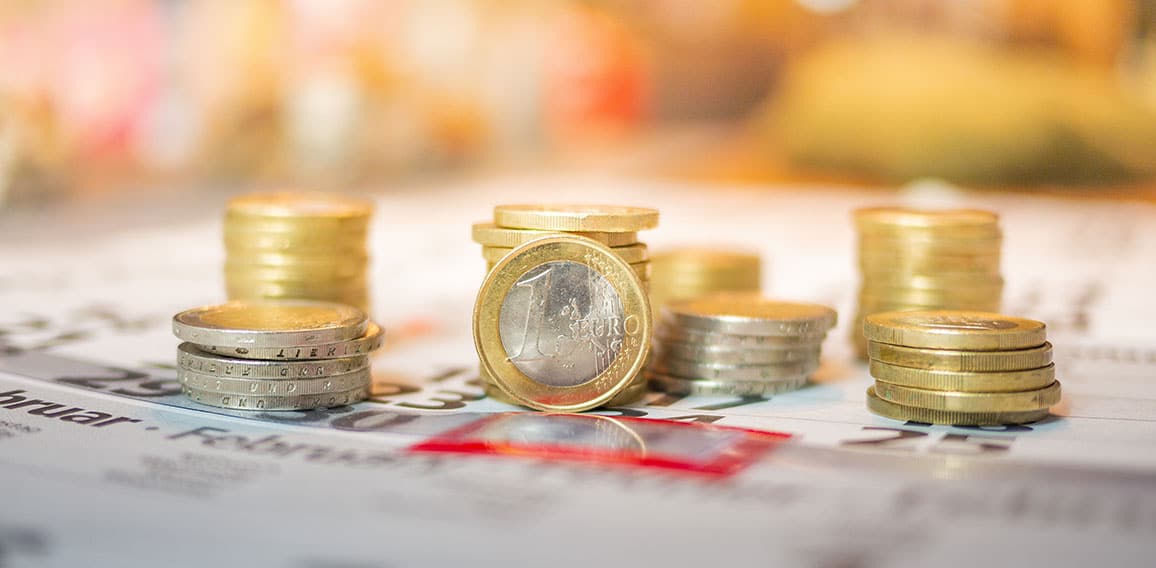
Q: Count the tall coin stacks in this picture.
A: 3